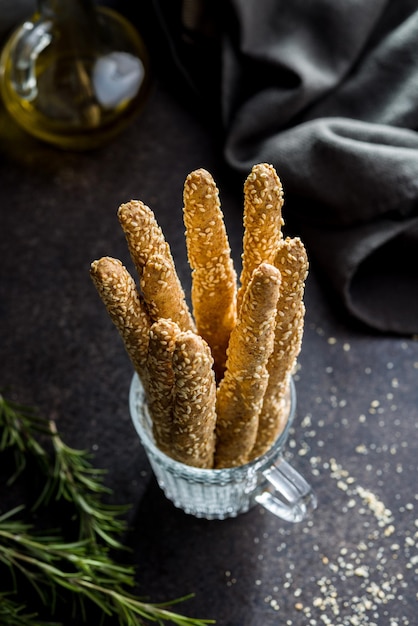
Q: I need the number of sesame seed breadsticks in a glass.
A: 9